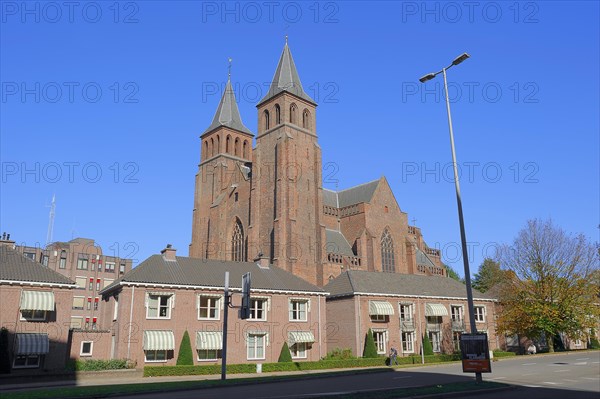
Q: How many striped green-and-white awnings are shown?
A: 7